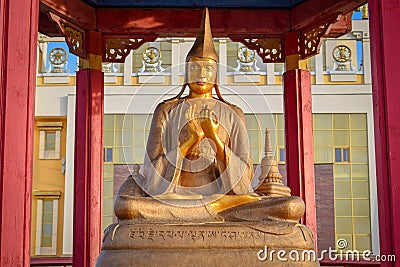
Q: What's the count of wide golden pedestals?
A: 1